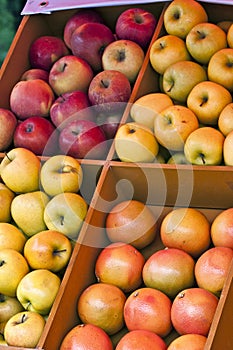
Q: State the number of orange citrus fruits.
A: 12